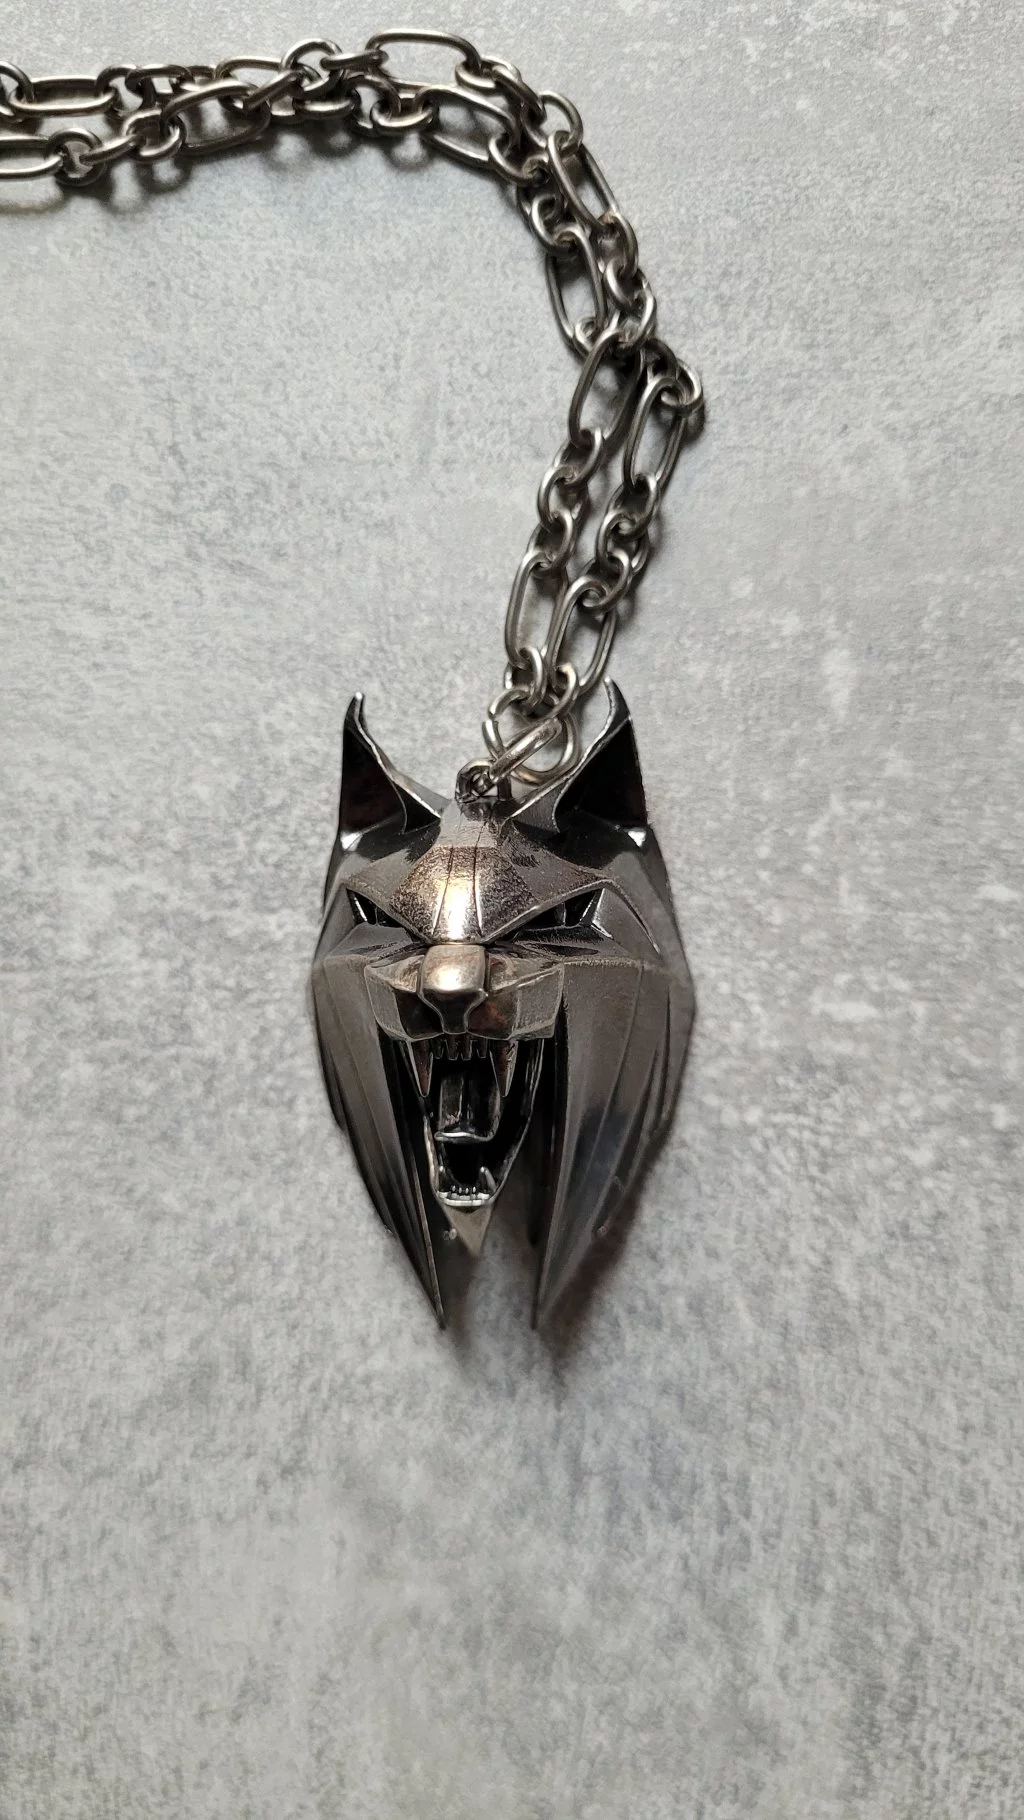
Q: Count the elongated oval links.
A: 12